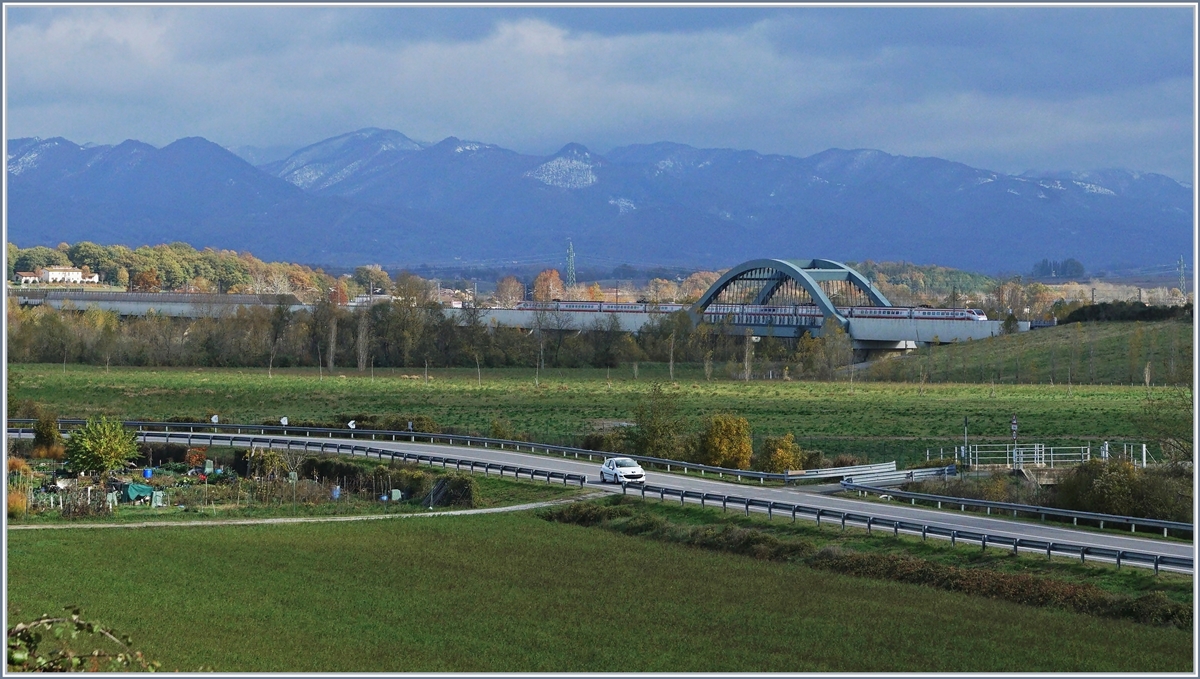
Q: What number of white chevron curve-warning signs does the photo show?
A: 3